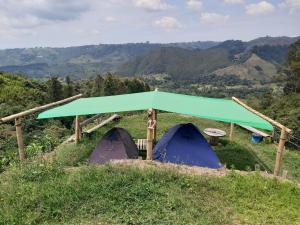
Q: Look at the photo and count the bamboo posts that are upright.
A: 5